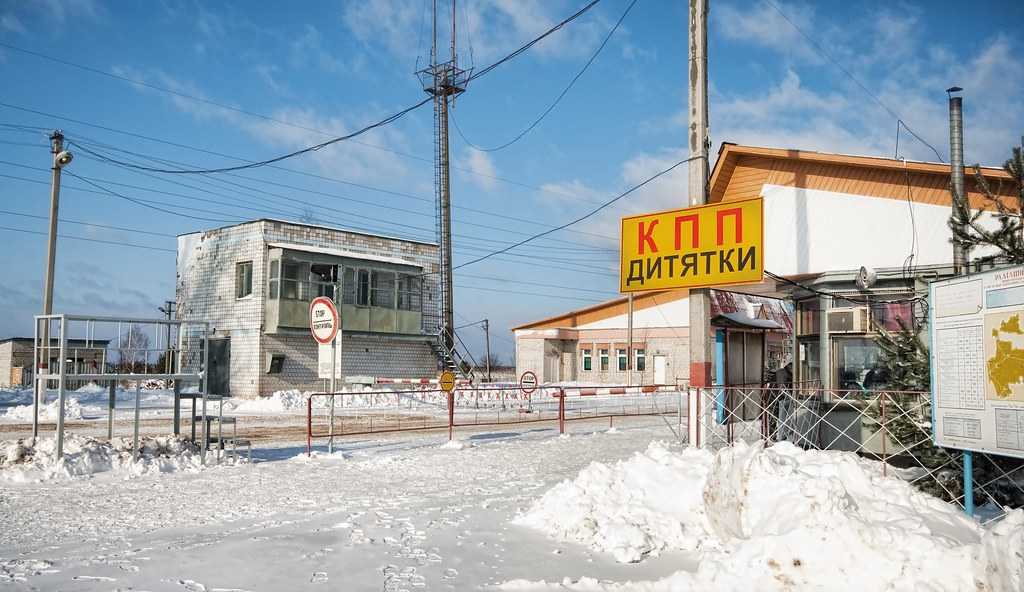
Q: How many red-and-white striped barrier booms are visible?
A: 2